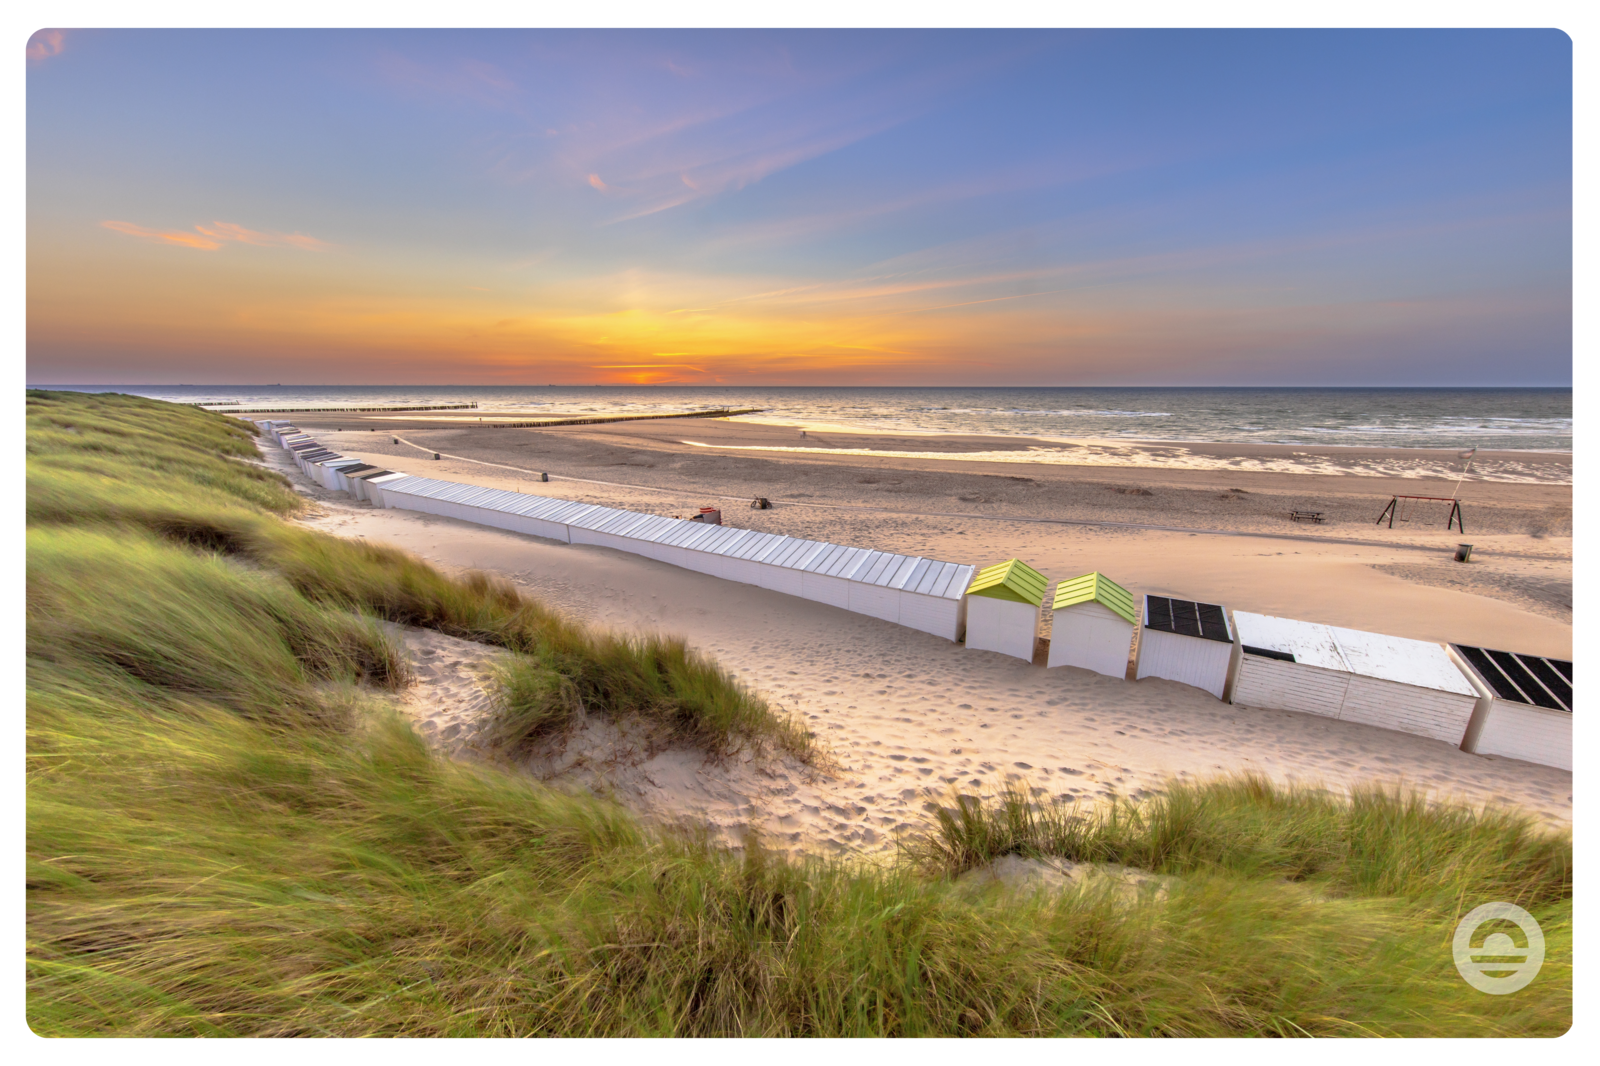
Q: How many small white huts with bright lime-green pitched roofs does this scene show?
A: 2